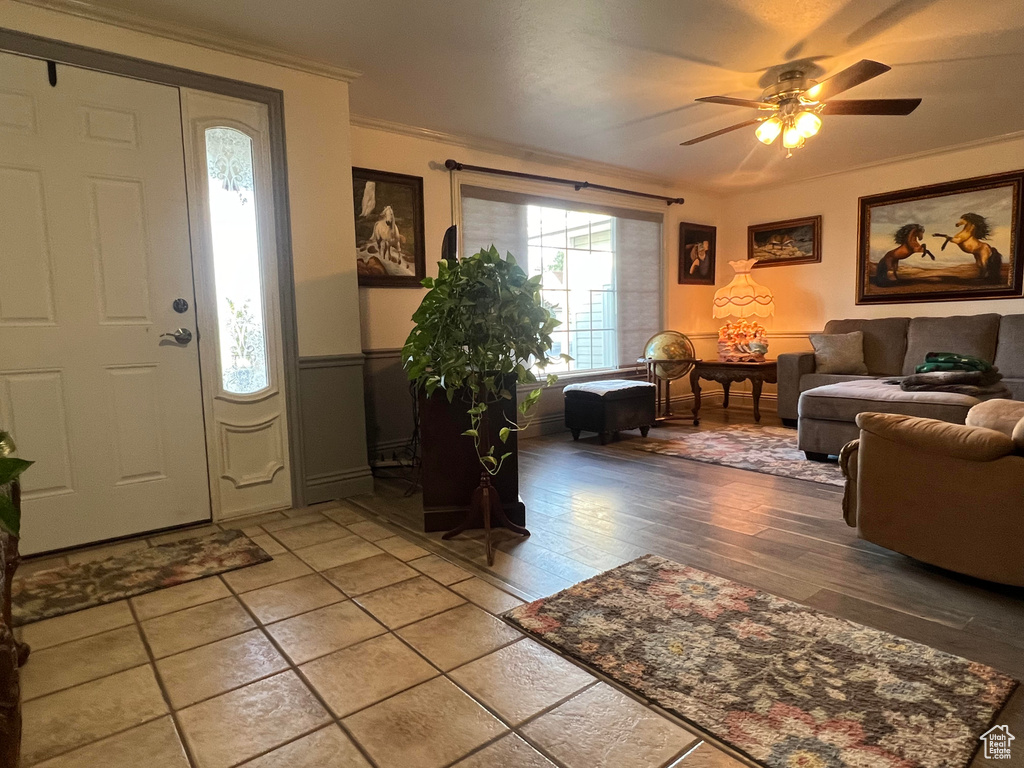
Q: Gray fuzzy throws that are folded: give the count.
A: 1